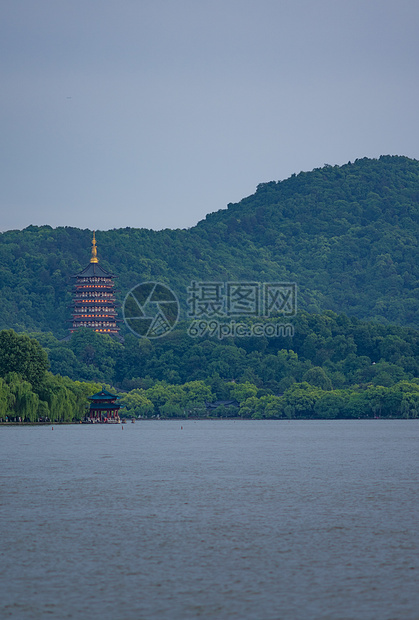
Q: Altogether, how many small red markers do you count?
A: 3